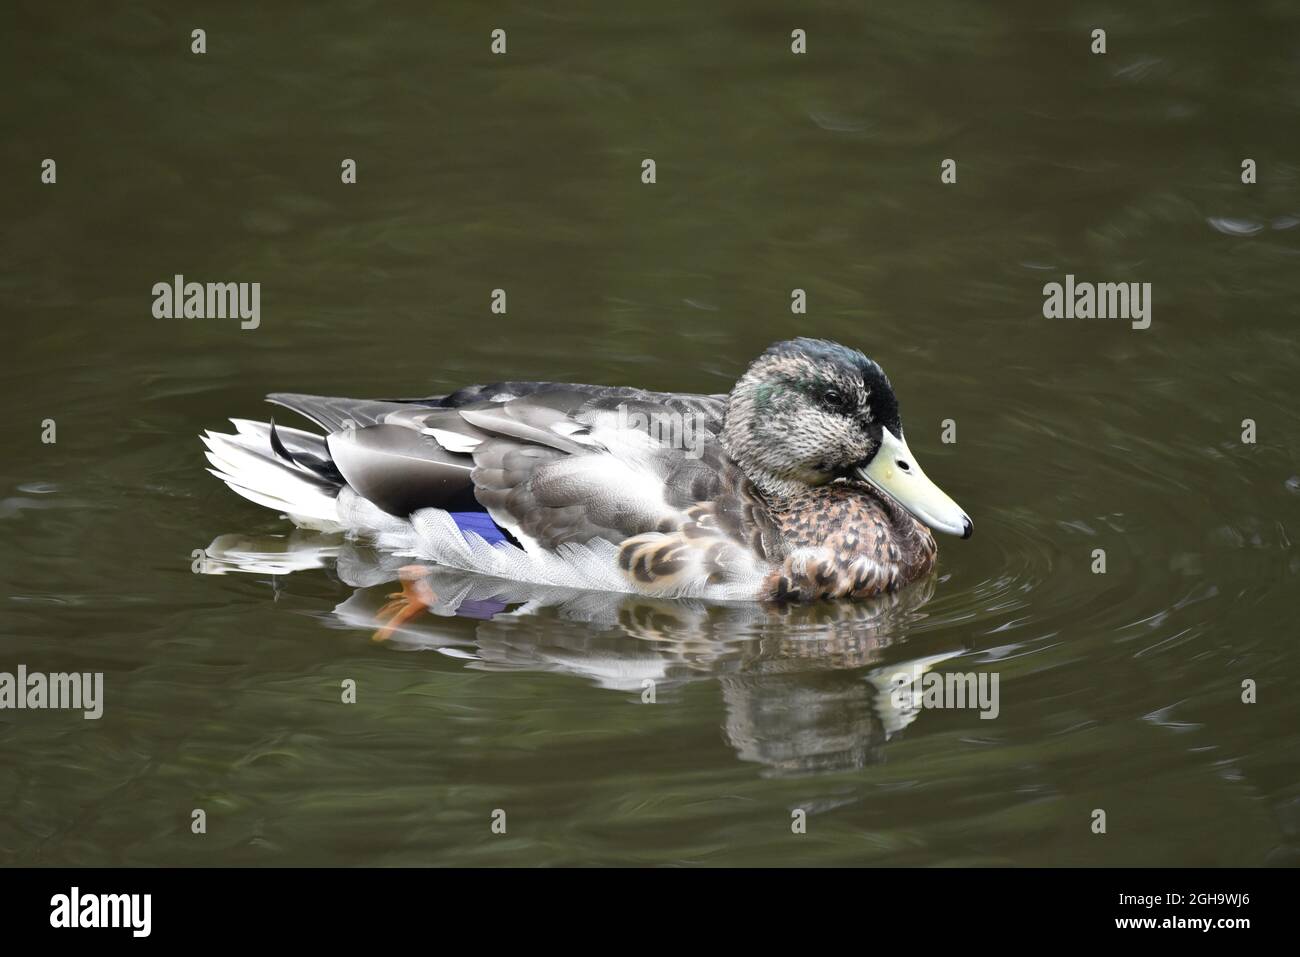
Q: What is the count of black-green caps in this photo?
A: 1